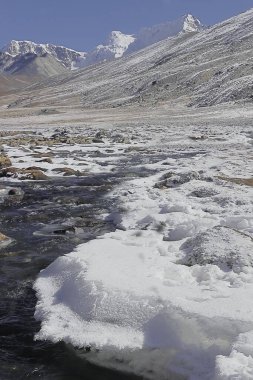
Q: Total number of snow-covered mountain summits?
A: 3